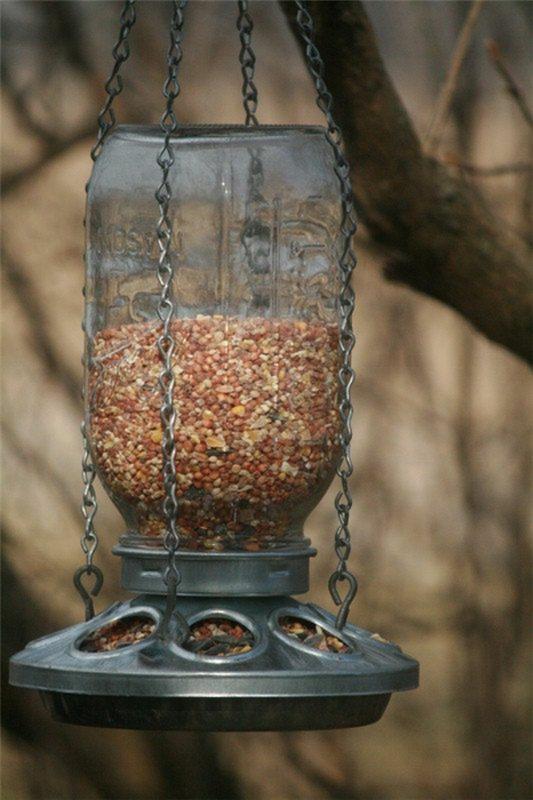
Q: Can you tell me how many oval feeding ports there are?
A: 3